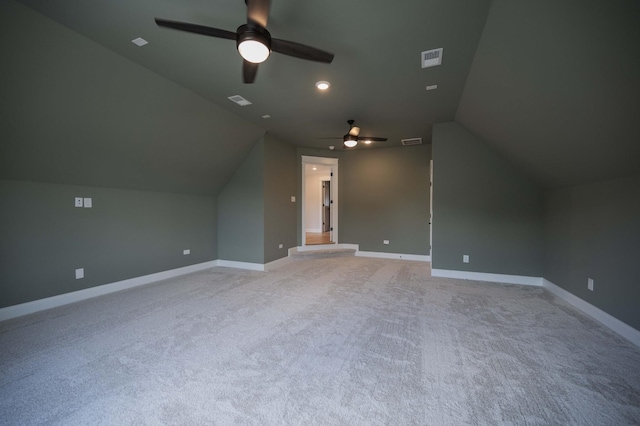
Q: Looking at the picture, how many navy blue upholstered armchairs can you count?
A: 0